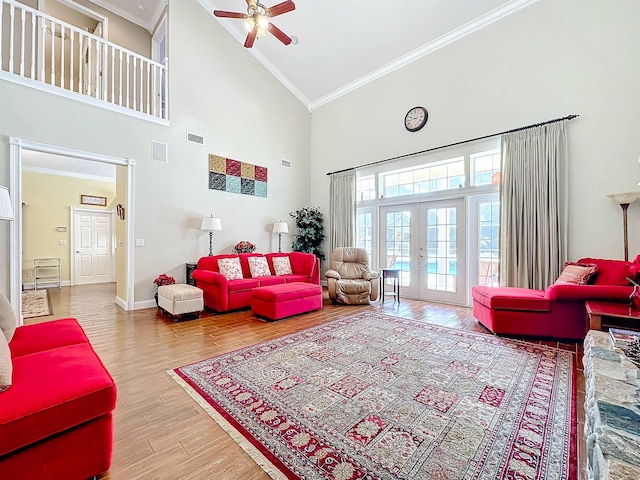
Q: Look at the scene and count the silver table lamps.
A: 2